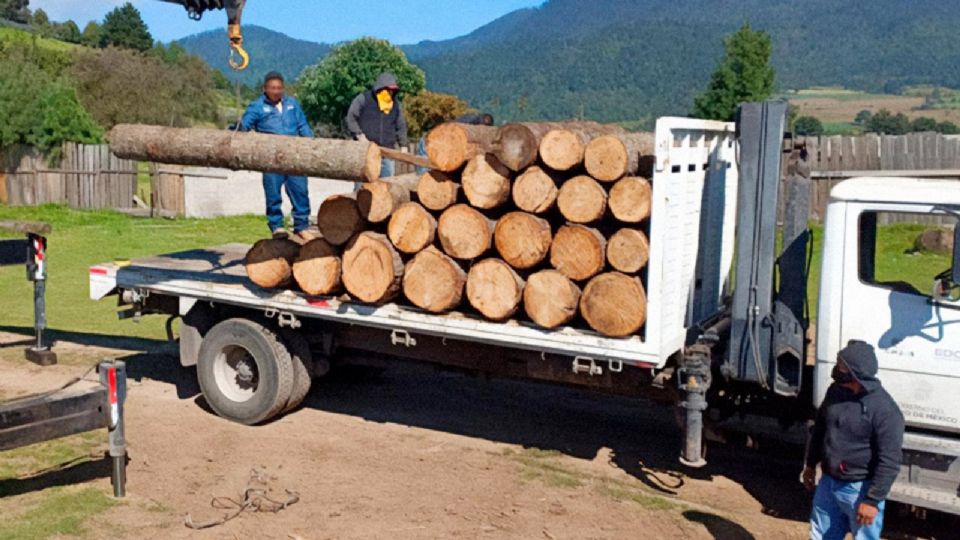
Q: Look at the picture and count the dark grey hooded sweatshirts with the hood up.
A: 2